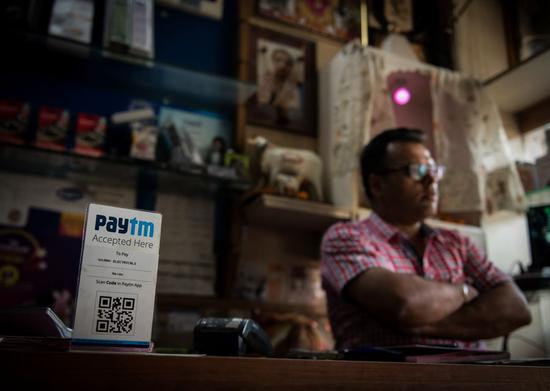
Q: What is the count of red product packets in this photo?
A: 3